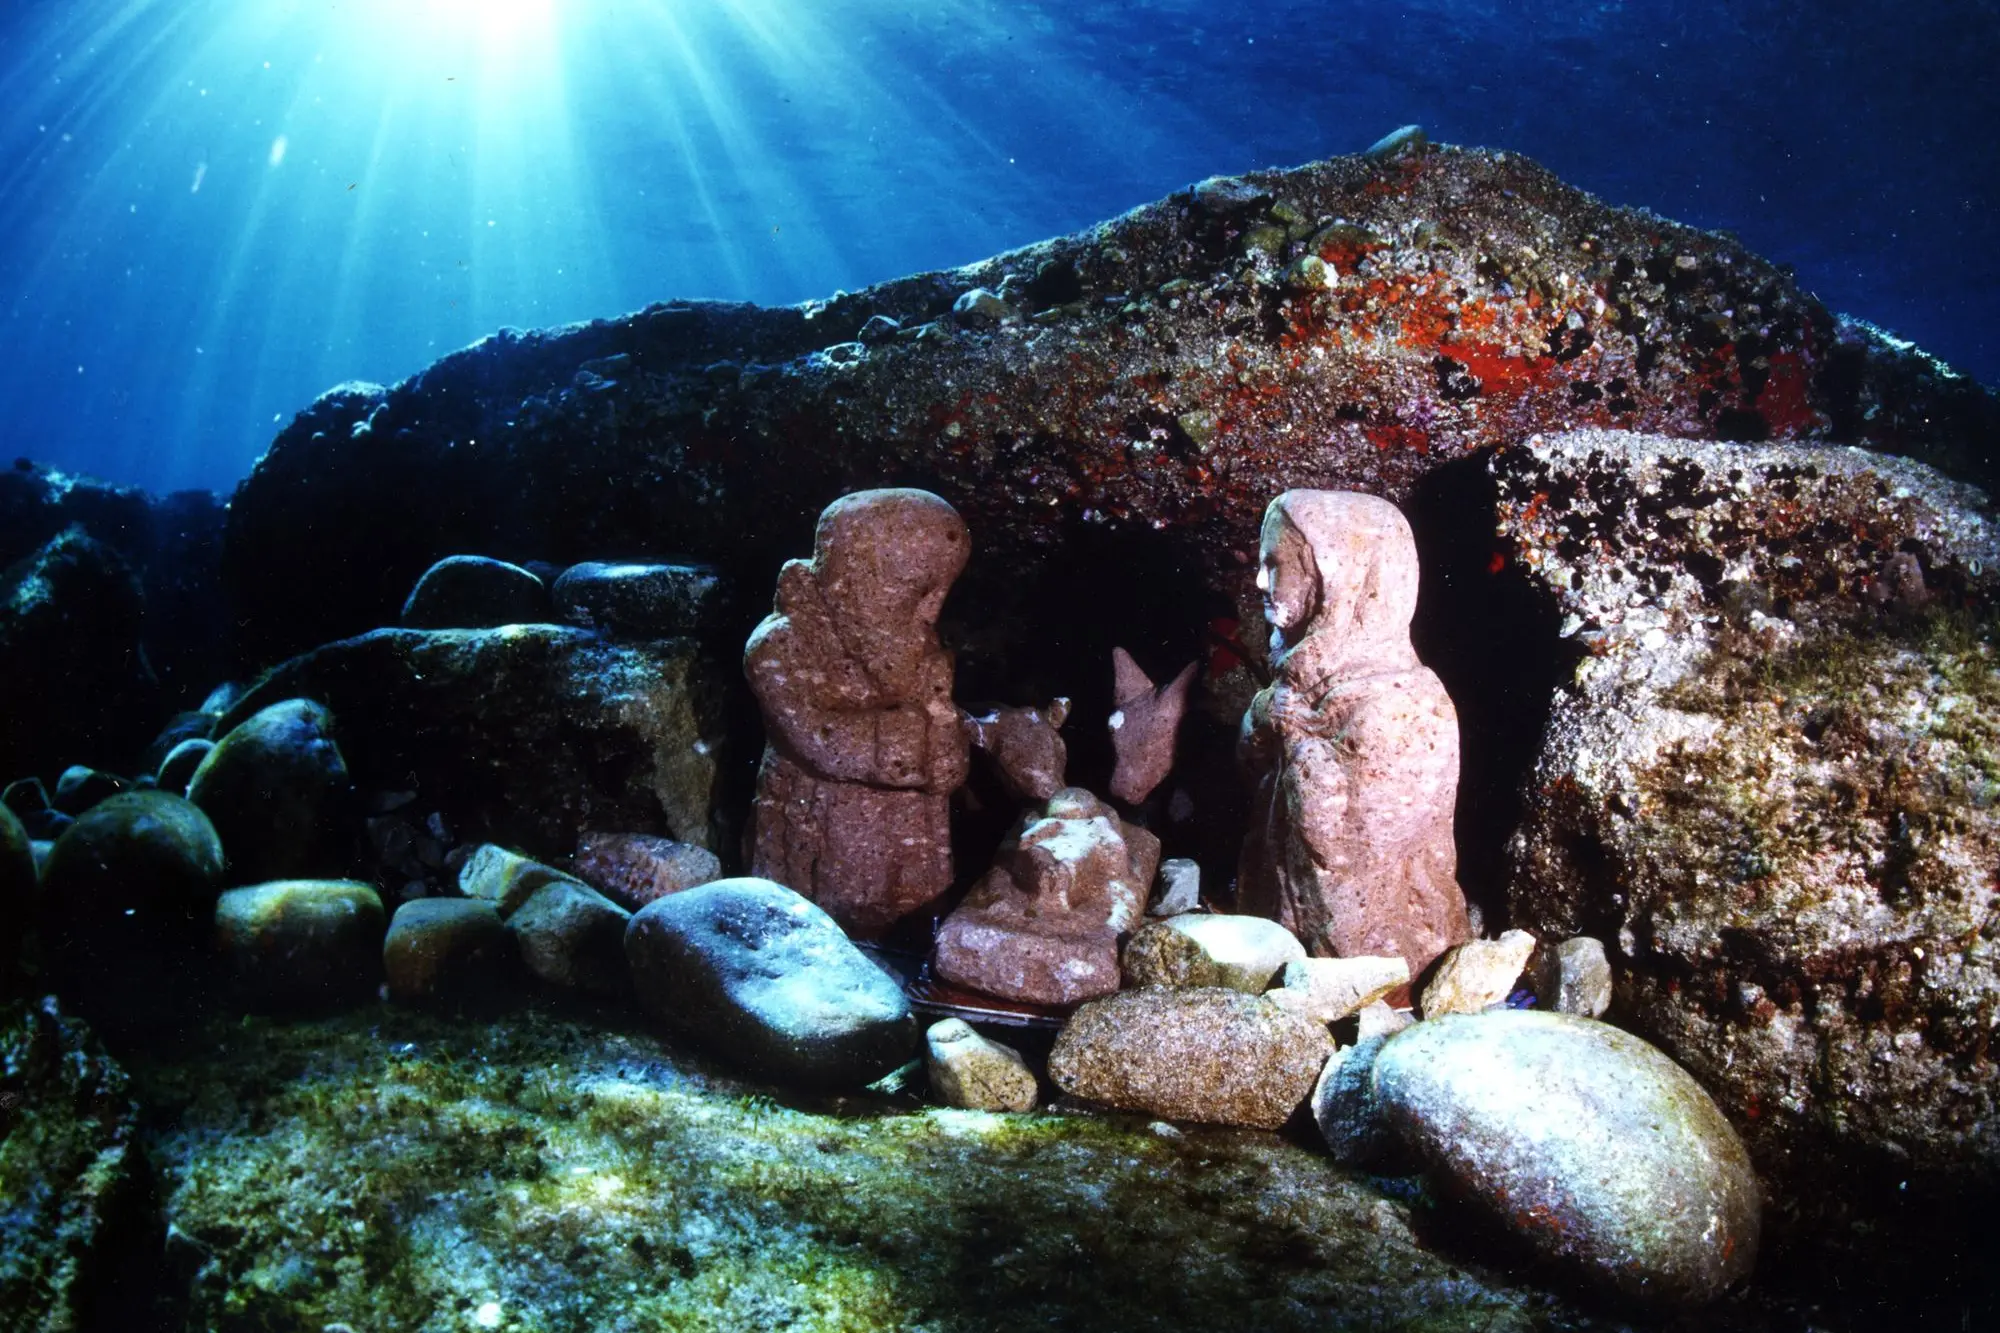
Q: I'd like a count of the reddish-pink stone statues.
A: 5